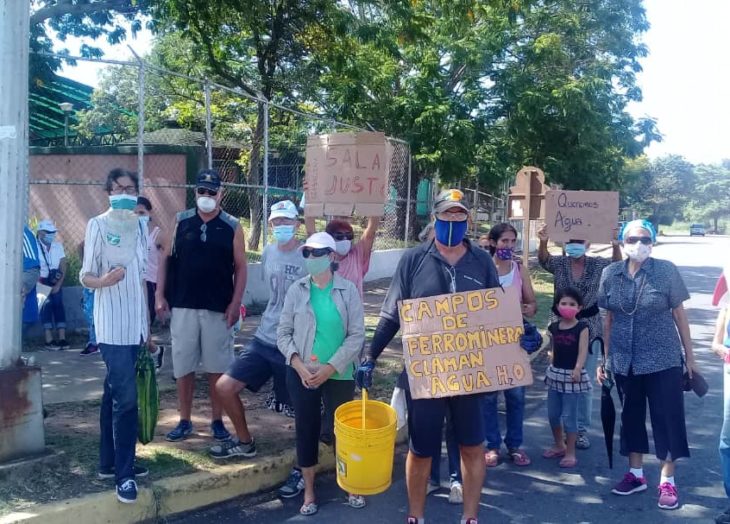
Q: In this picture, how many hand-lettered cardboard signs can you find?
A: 3